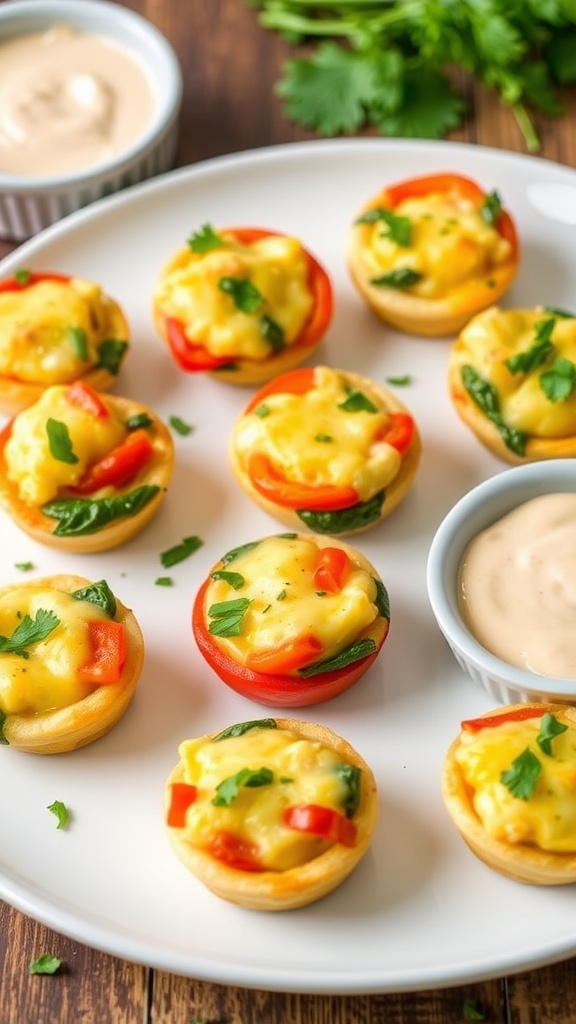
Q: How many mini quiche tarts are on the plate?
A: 10